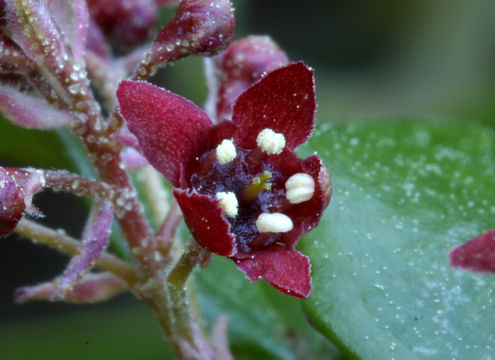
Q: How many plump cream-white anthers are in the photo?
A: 5